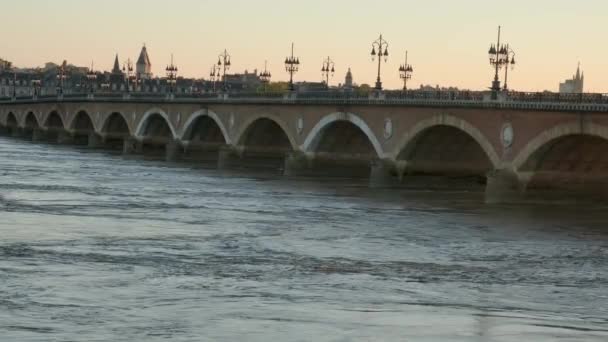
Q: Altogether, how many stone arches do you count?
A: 11